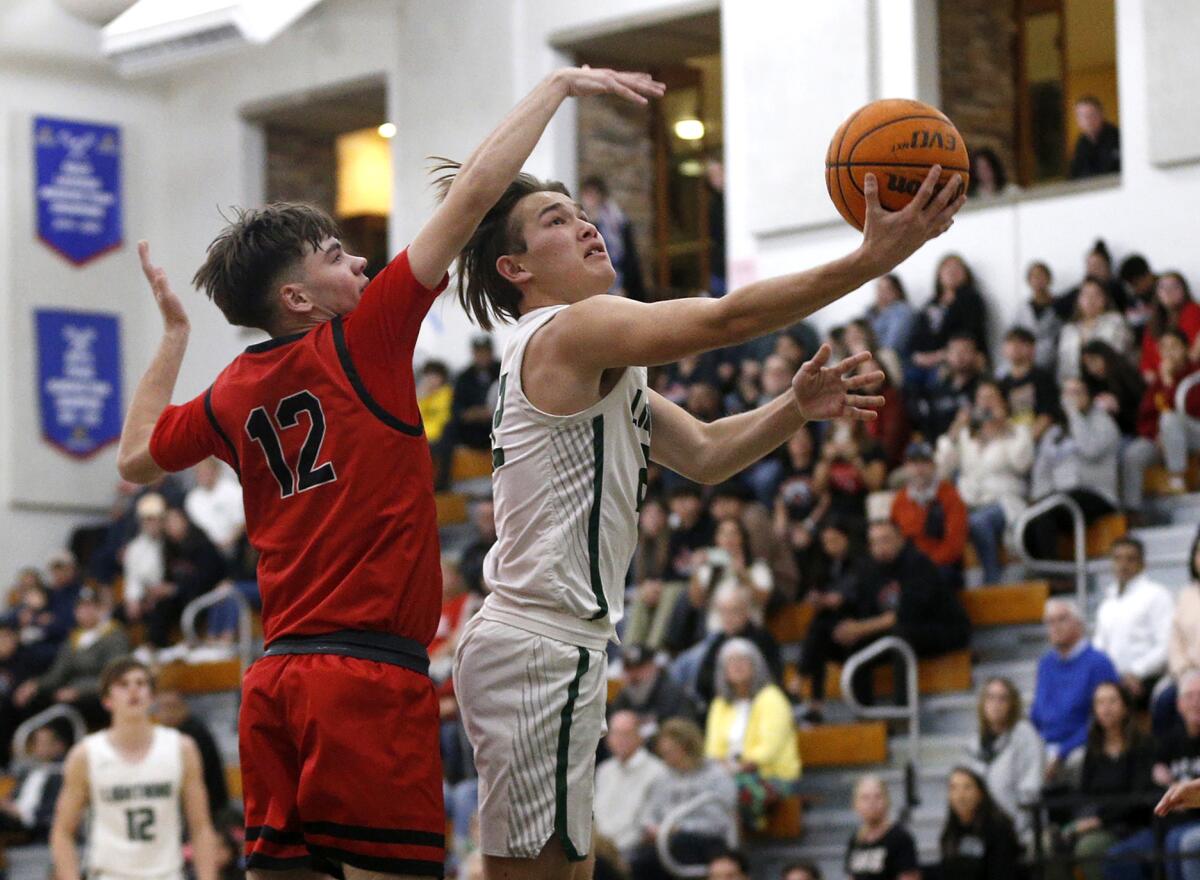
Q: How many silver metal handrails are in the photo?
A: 6